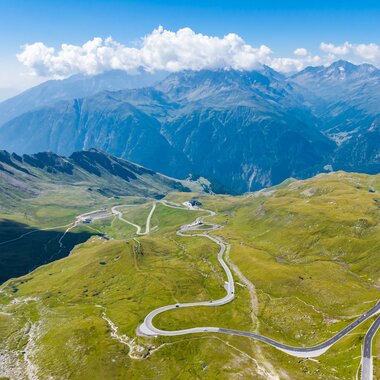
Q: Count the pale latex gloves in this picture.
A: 0